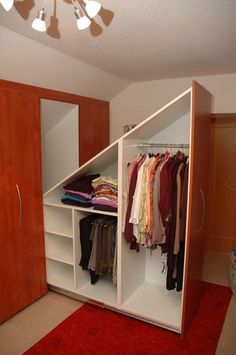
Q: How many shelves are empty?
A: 3